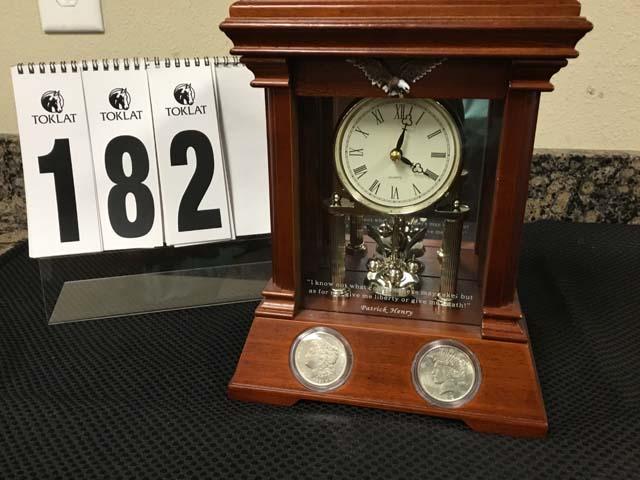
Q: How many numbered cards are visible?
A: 3